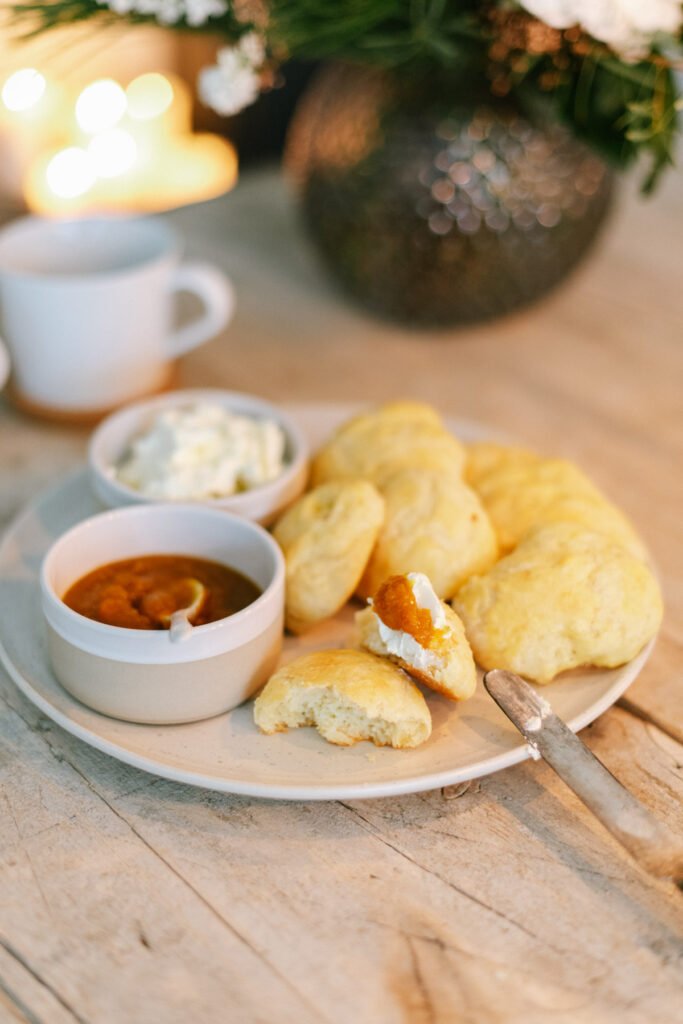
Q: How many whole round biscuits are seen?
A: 5